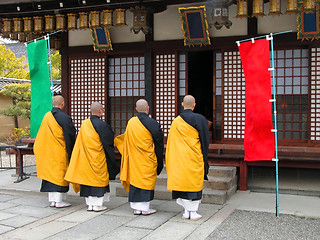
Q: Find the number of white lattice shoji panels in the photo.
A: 4